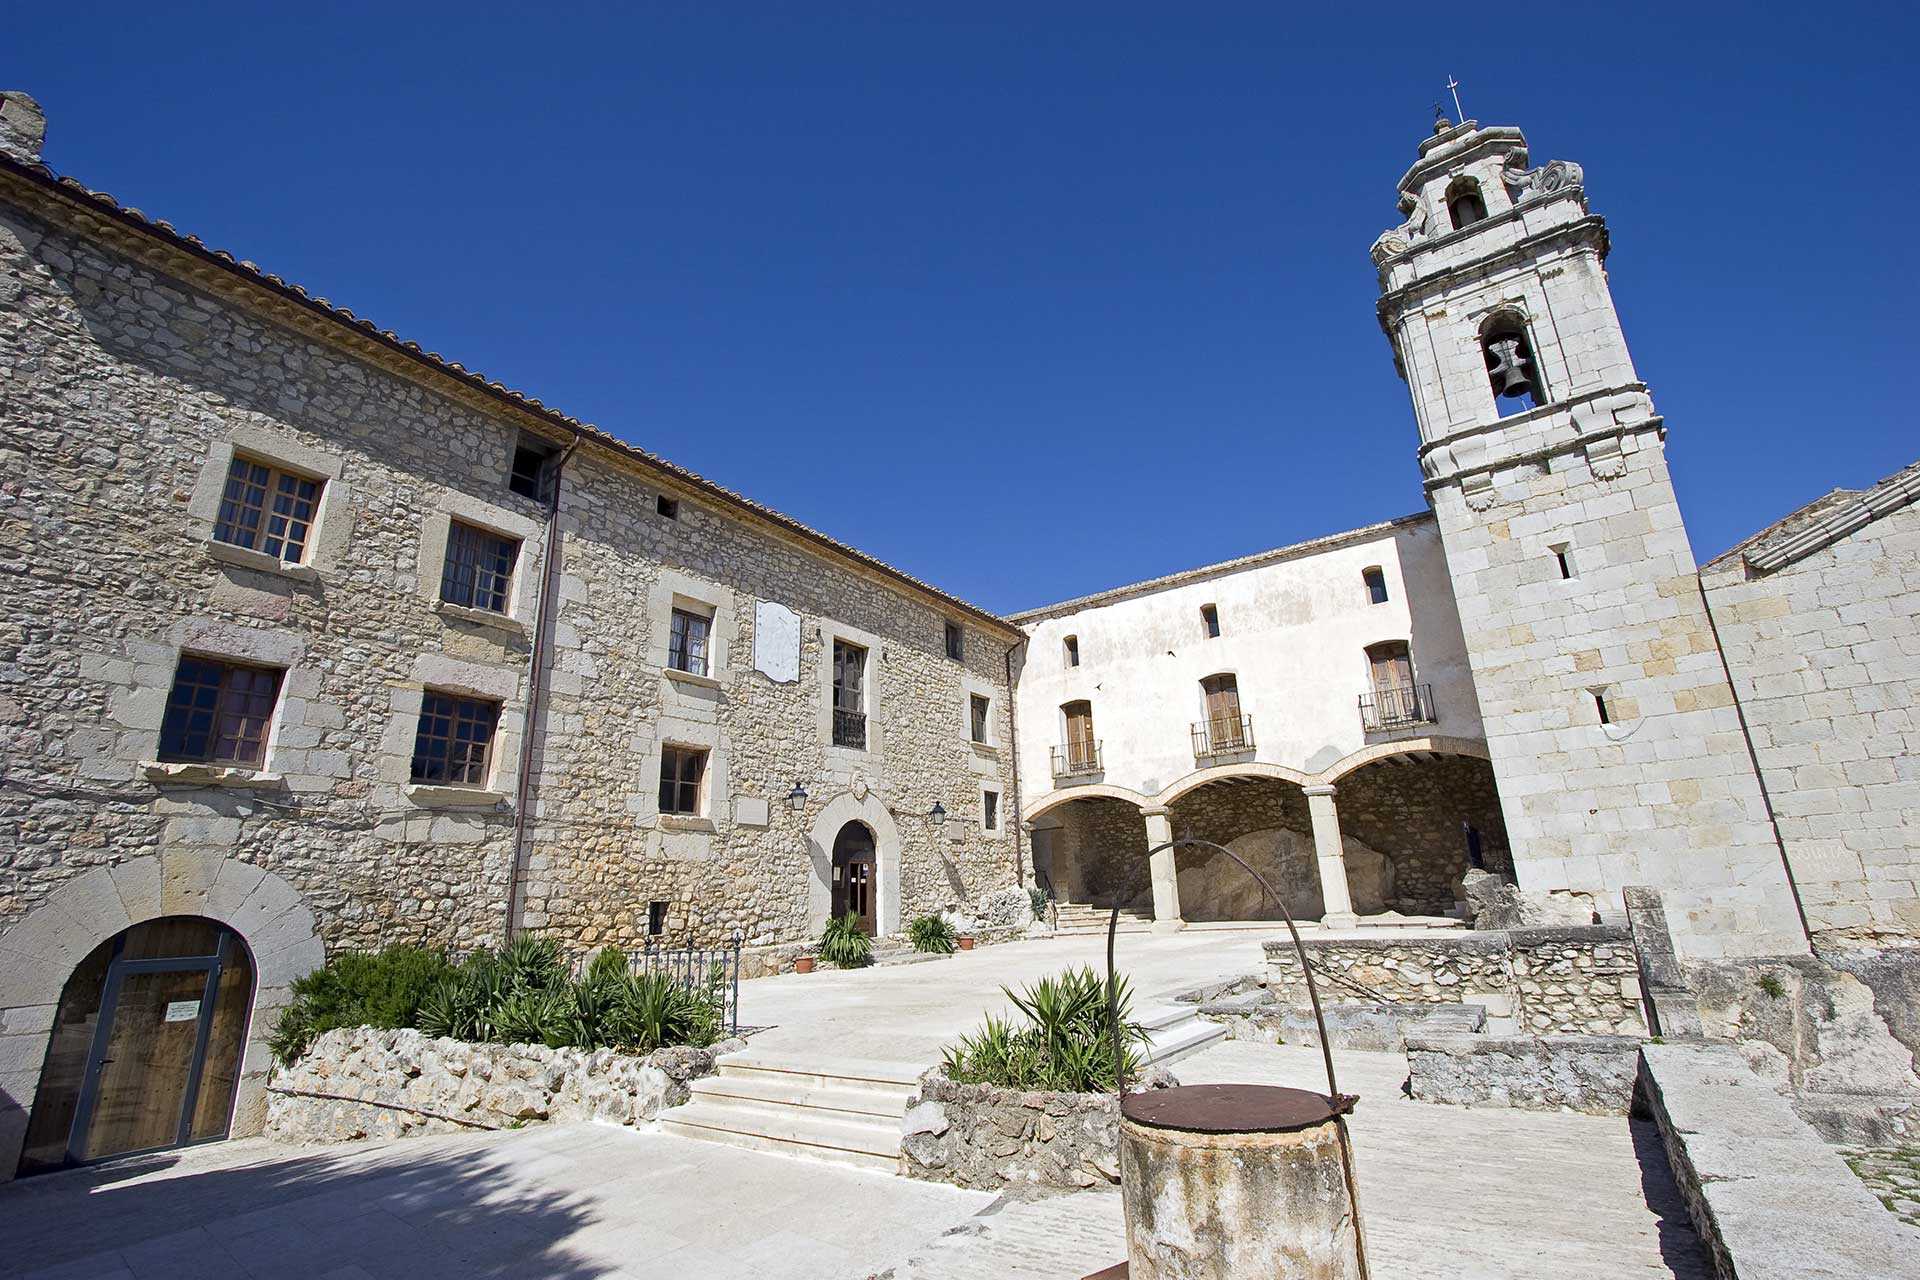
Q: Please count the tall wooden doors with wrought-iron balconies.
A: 3